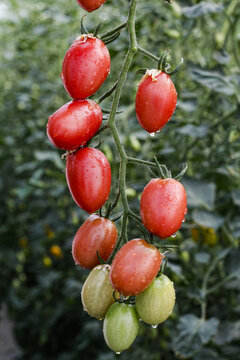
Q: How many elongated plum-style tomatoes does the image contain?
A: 11